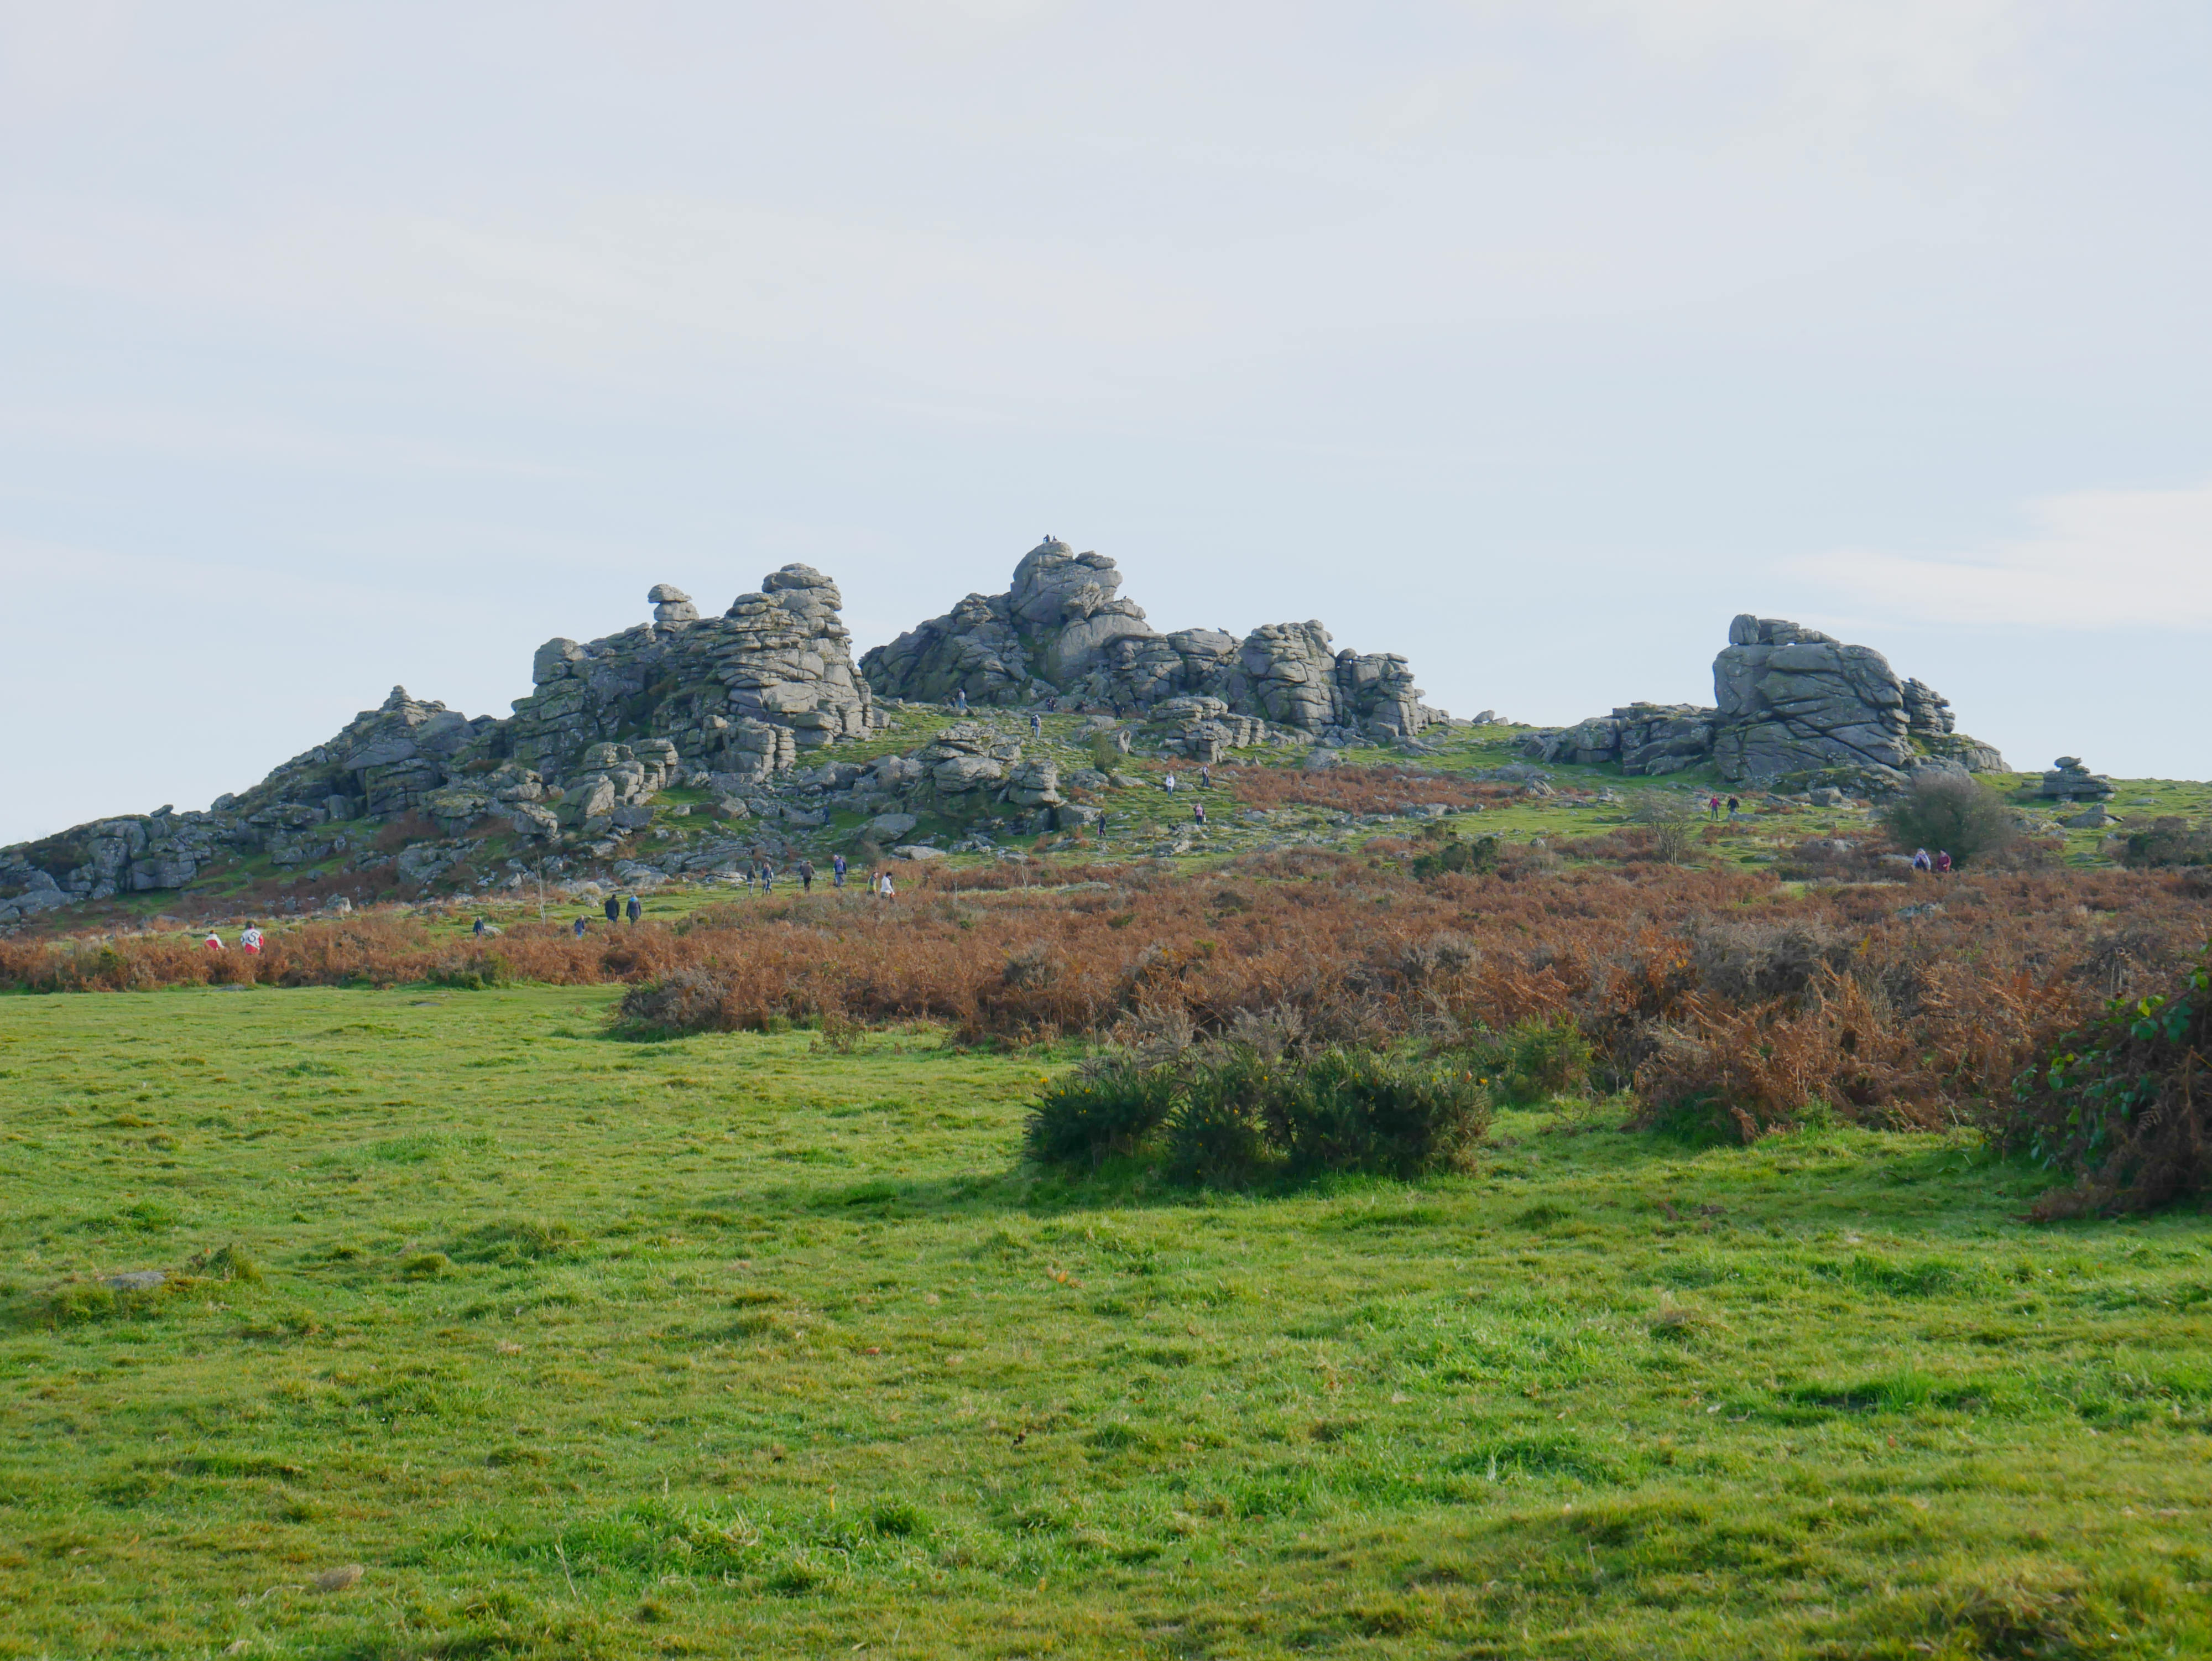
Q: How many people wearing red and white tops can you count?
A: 2